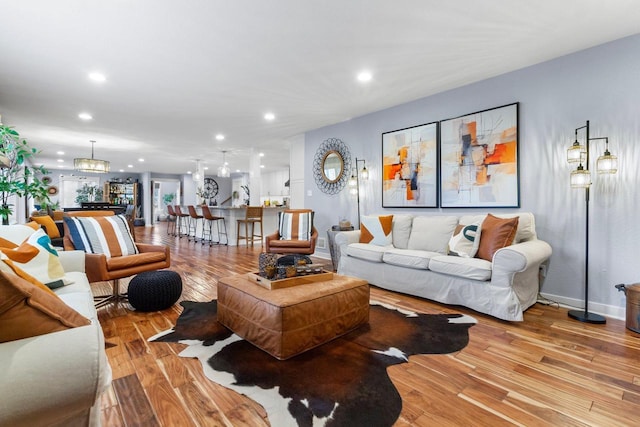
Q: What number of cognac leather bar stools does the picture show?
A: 4